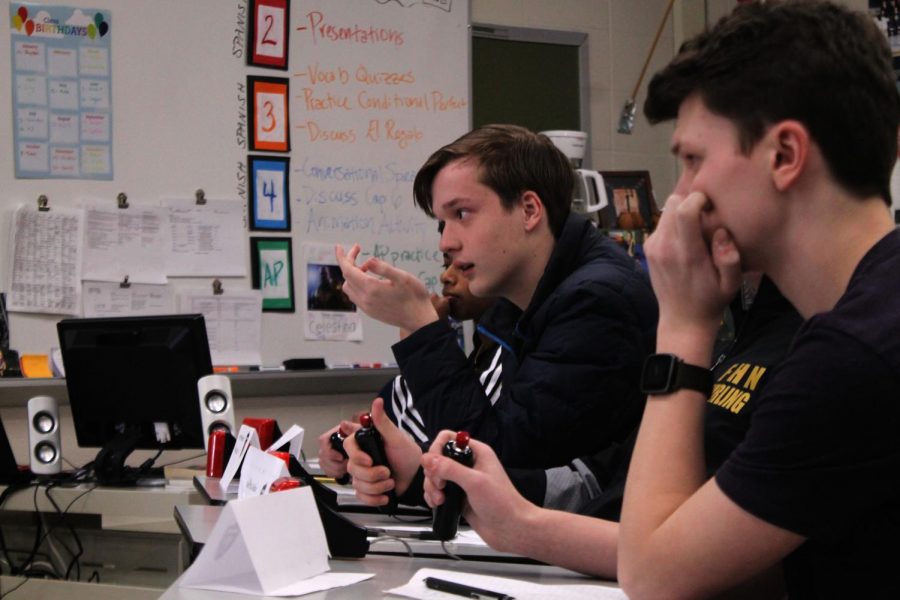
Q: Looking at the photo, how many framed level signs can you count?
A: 4